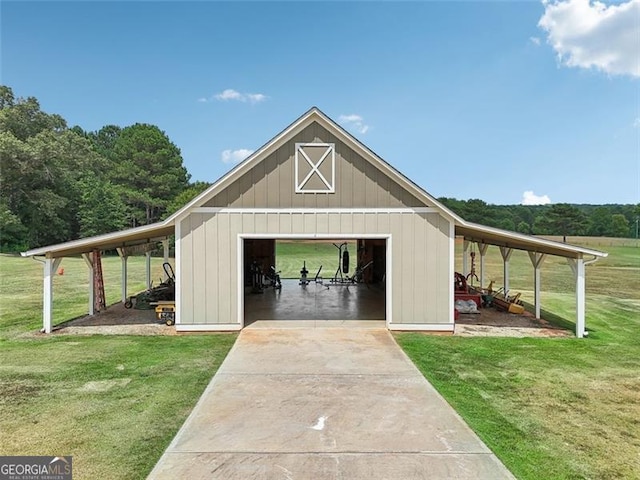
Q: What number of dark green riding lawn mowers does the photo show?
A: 1